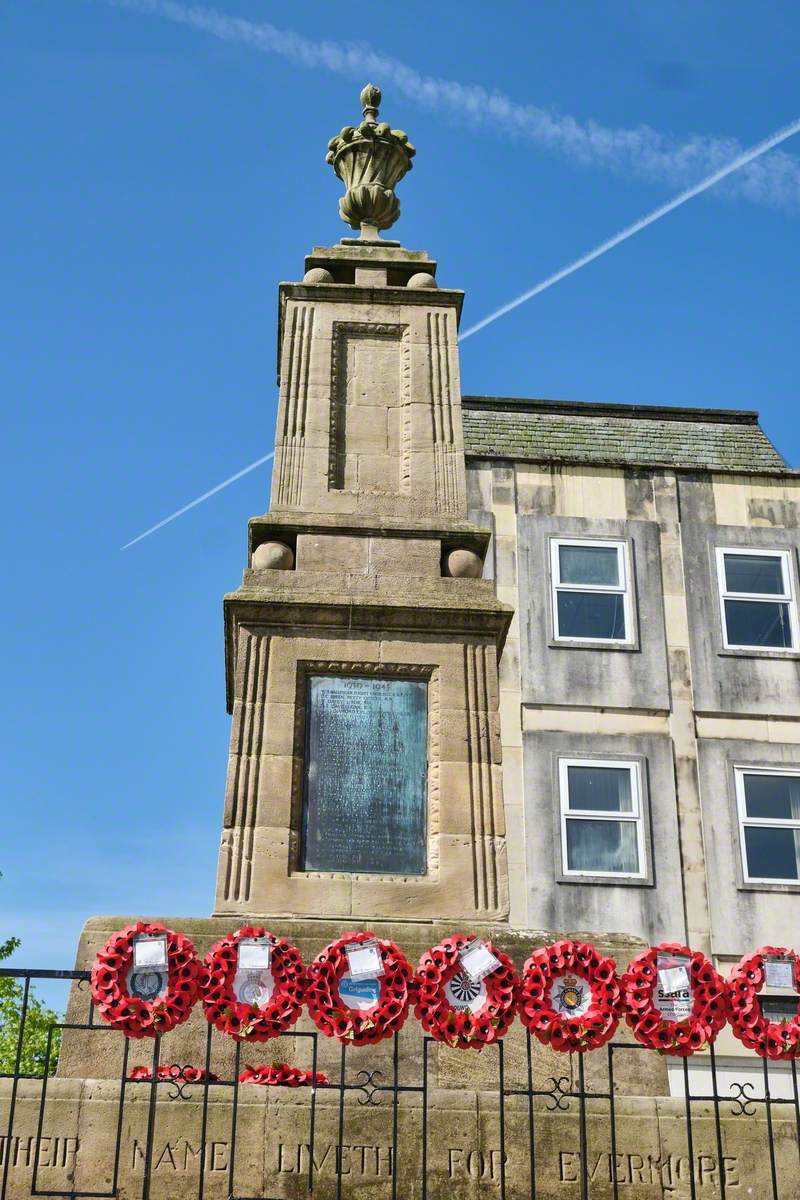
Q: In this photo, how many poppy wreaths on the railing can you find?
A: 7